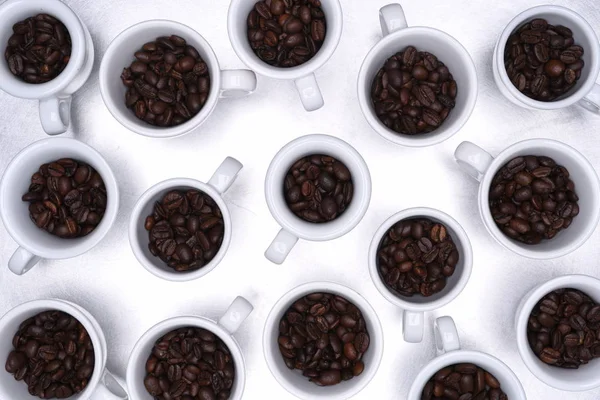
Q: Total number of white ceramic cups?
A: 15